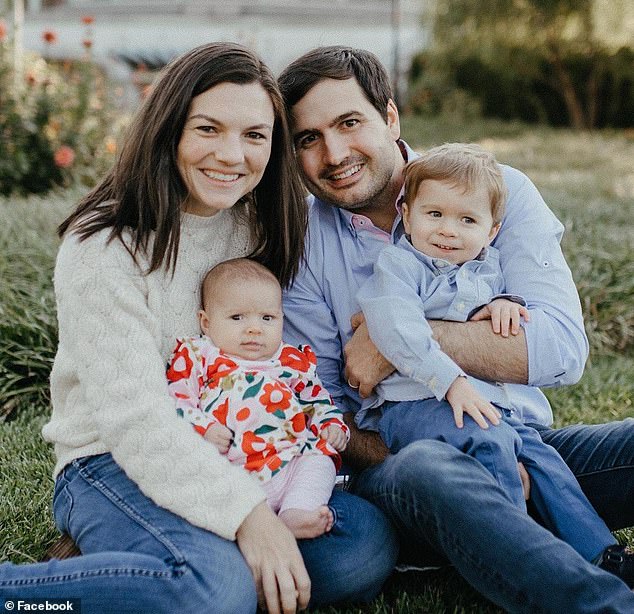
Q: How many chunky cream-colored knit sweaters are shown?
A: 1